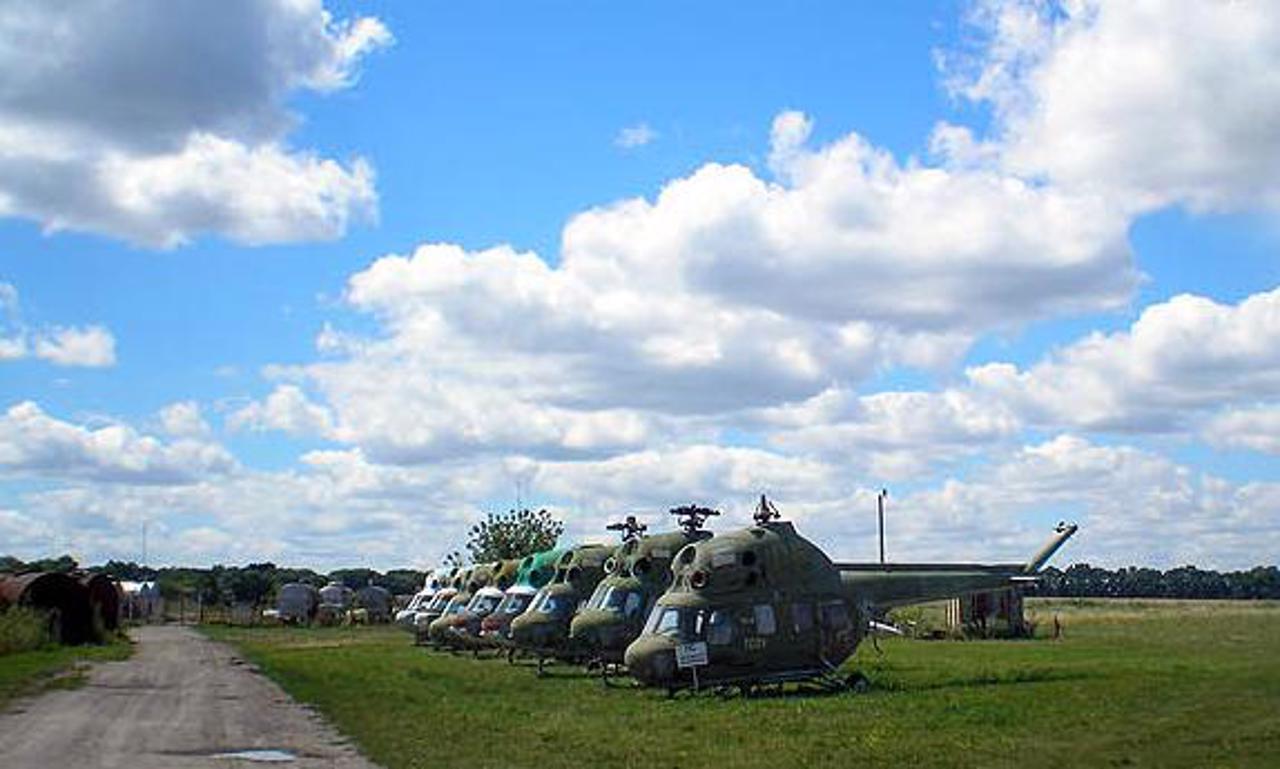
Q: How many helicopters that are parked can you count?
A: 8